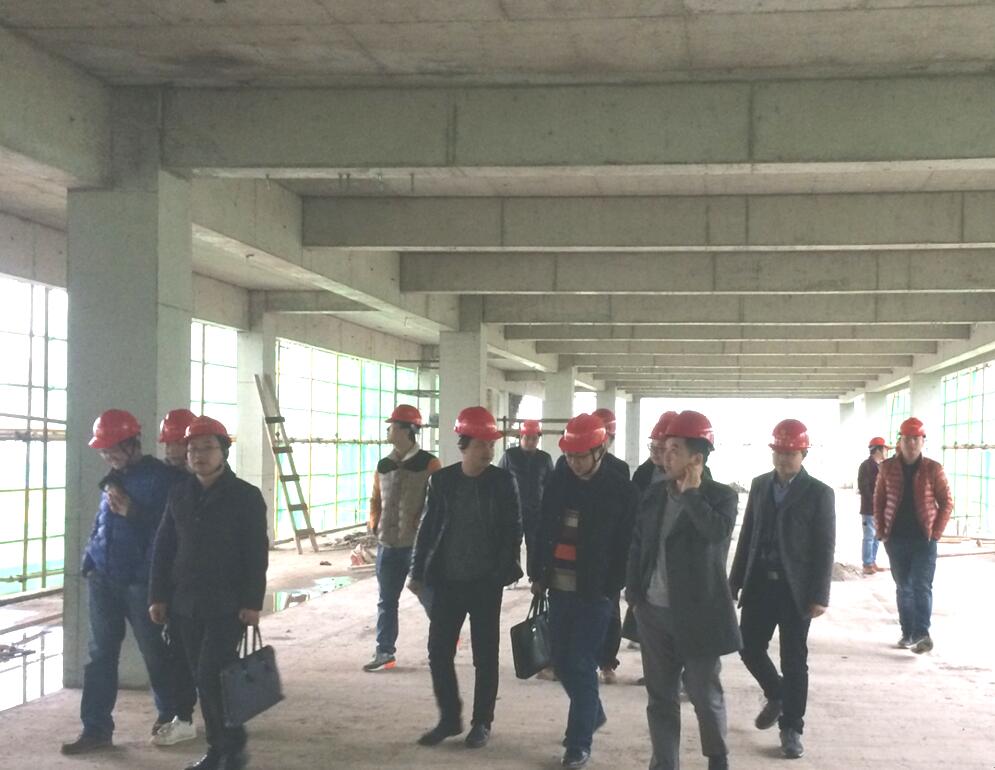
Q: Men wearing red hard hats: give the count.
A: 13